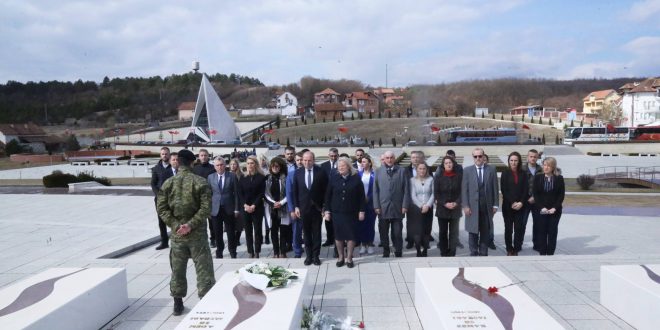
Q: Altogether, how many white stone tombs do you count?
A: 4